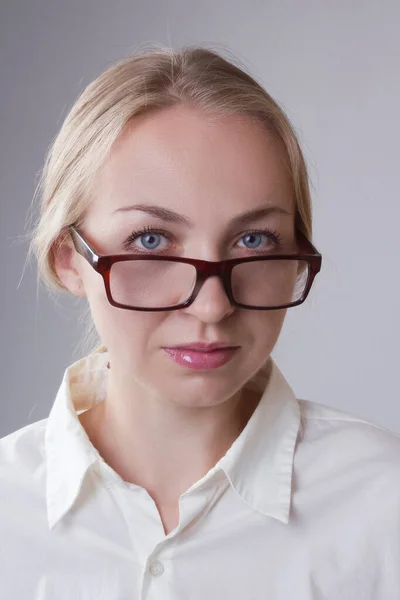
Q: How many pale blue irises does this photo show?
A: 2